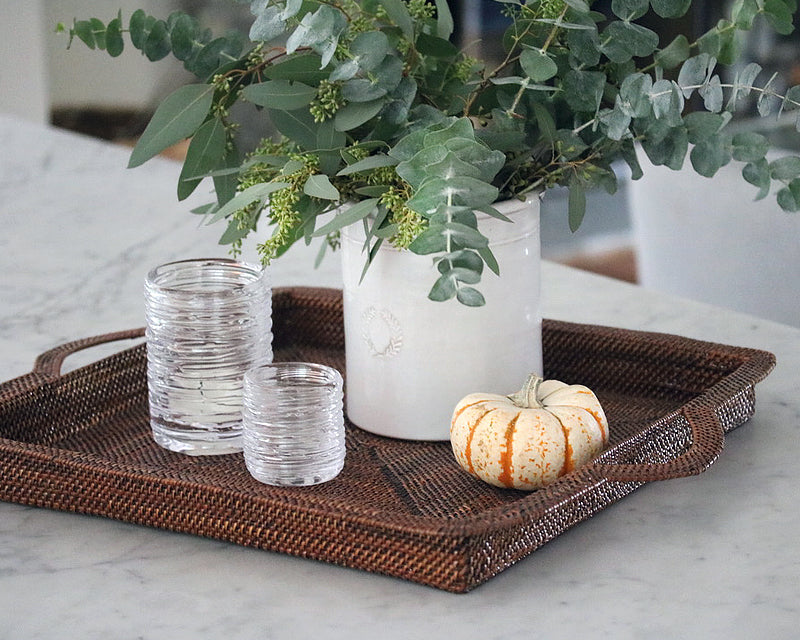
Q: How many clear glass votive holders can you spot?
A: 2